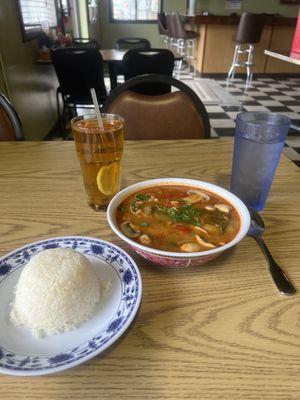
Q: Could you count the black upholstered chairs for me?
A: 4